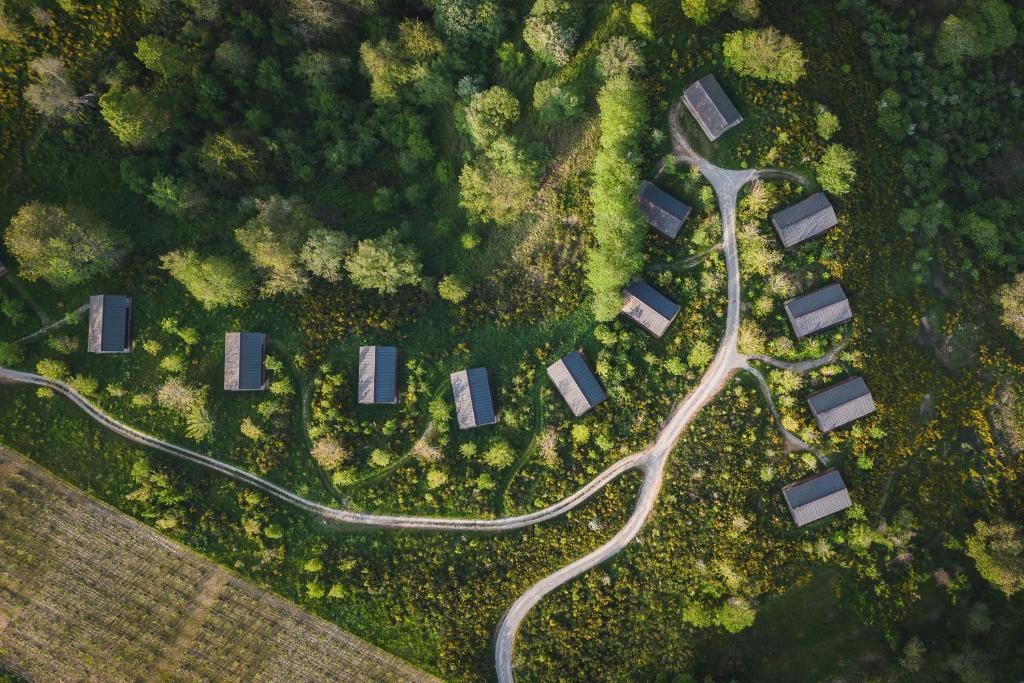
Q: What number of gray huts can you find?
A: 12